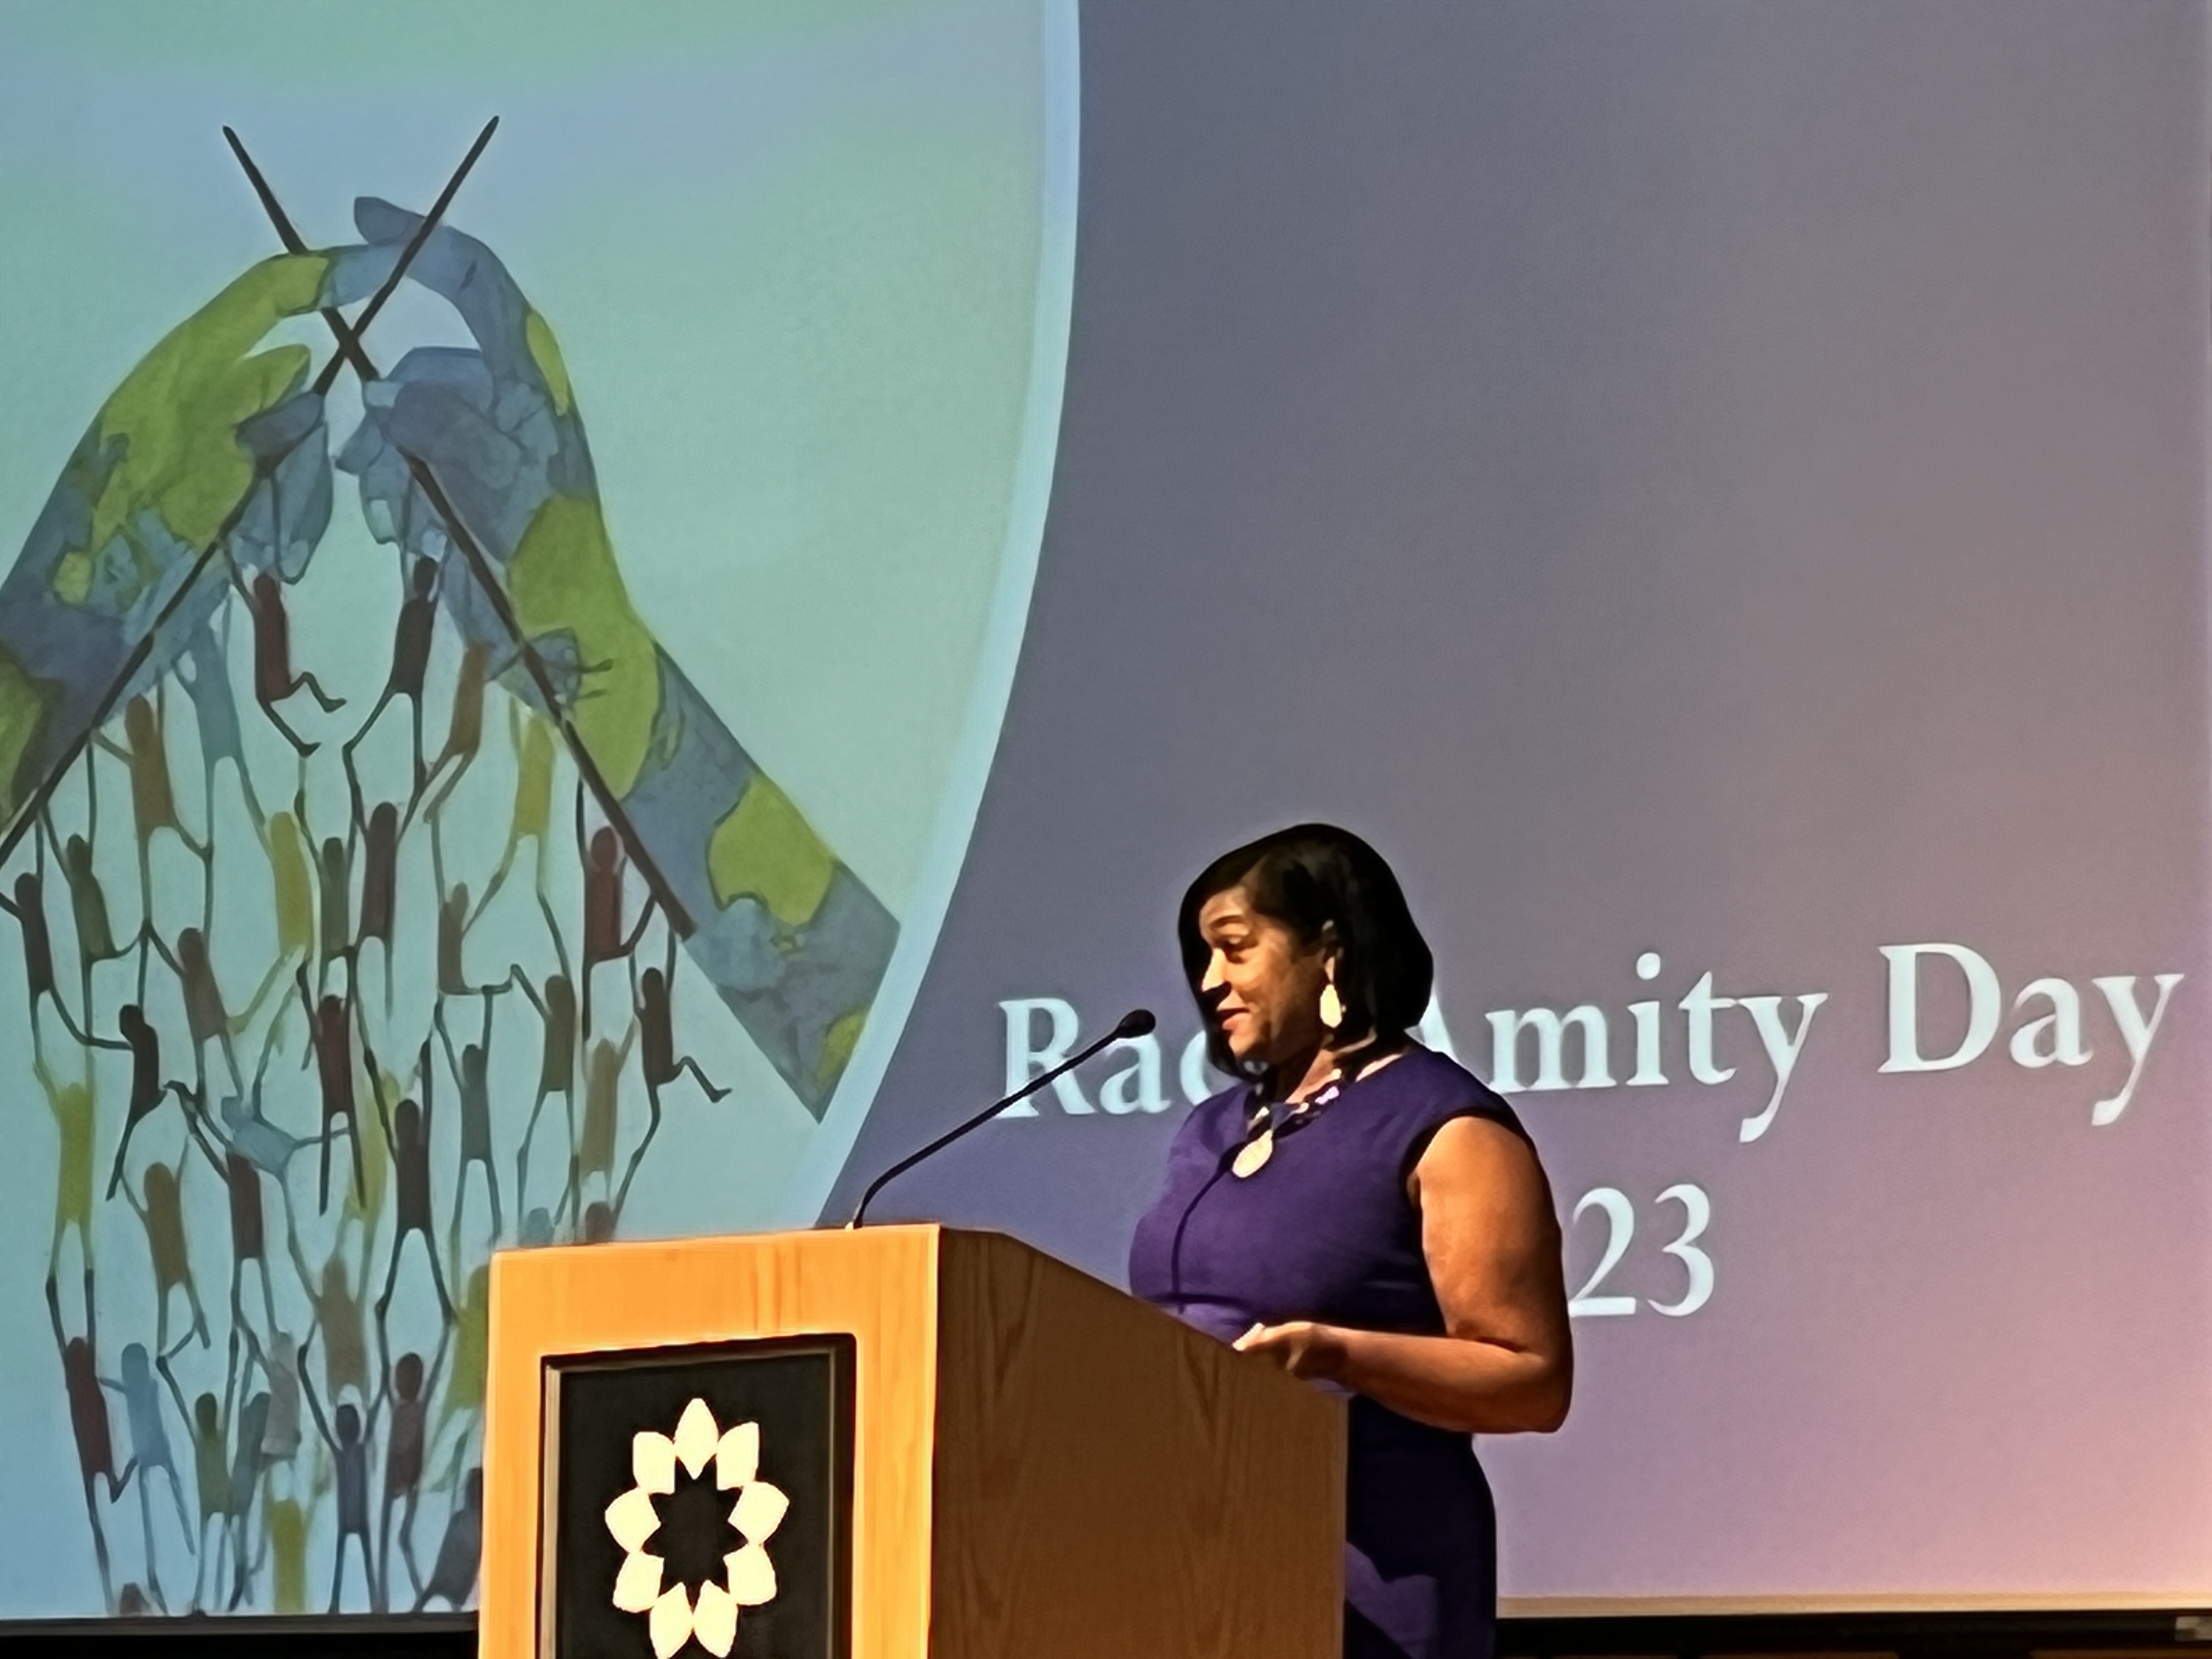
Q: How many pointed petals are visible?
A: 9